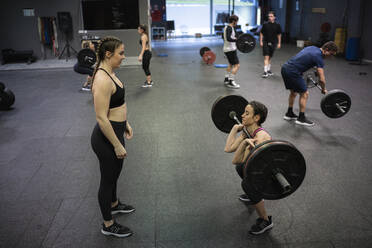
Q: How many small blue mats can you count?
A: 2